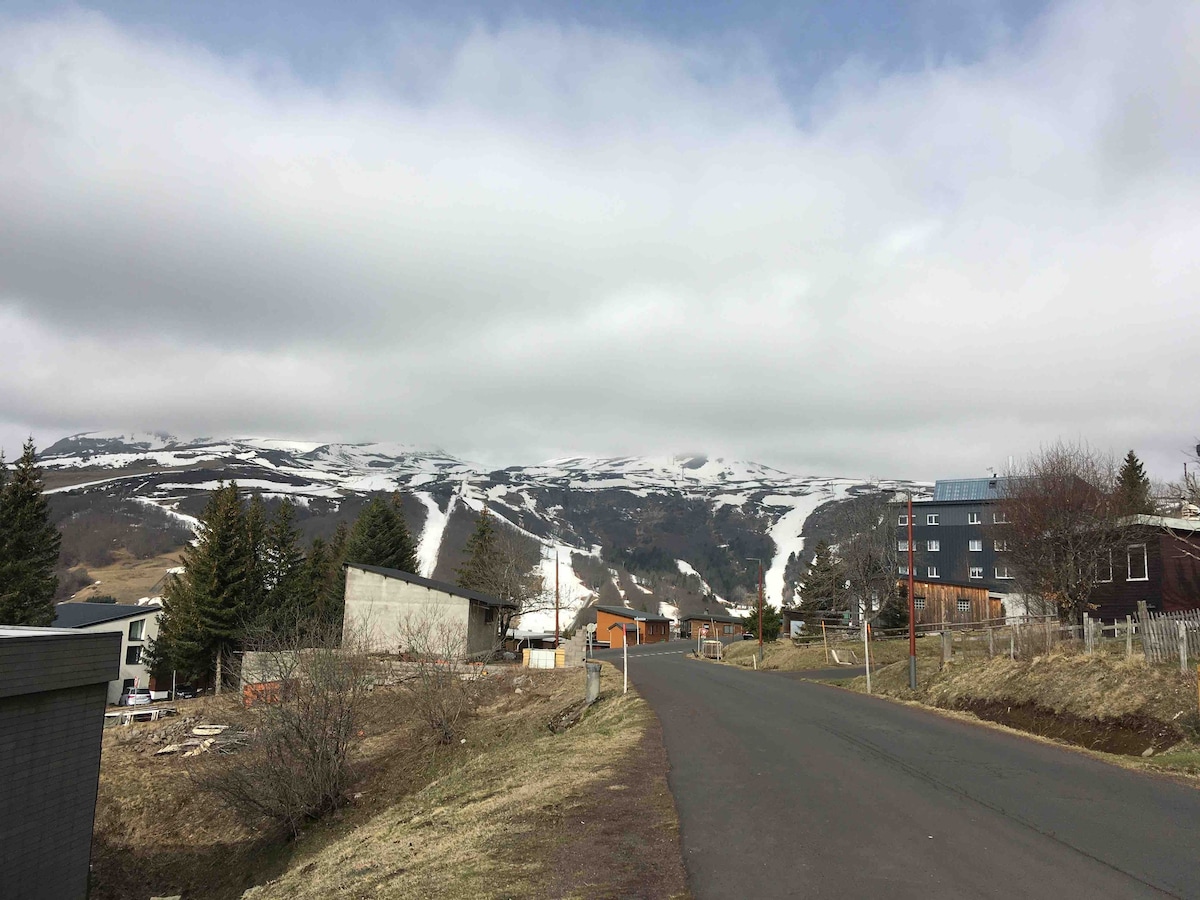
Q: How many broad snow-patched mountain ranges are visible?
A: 1